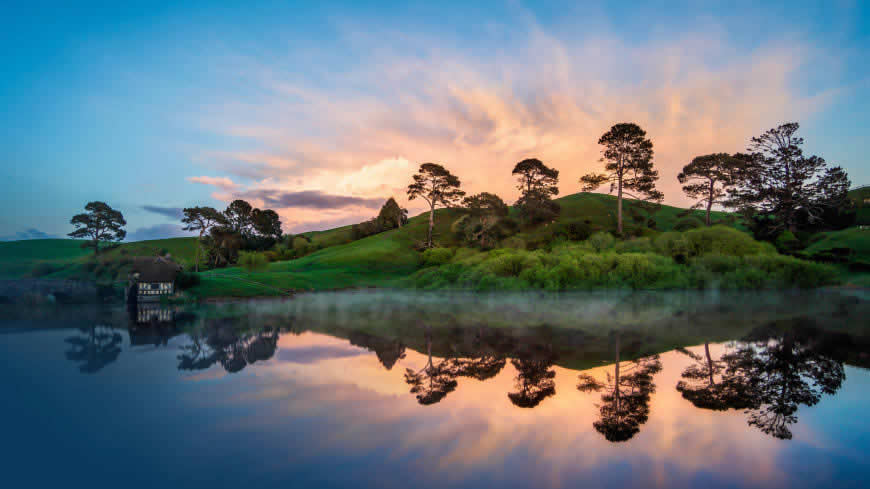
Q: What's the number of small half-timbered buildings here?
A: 1